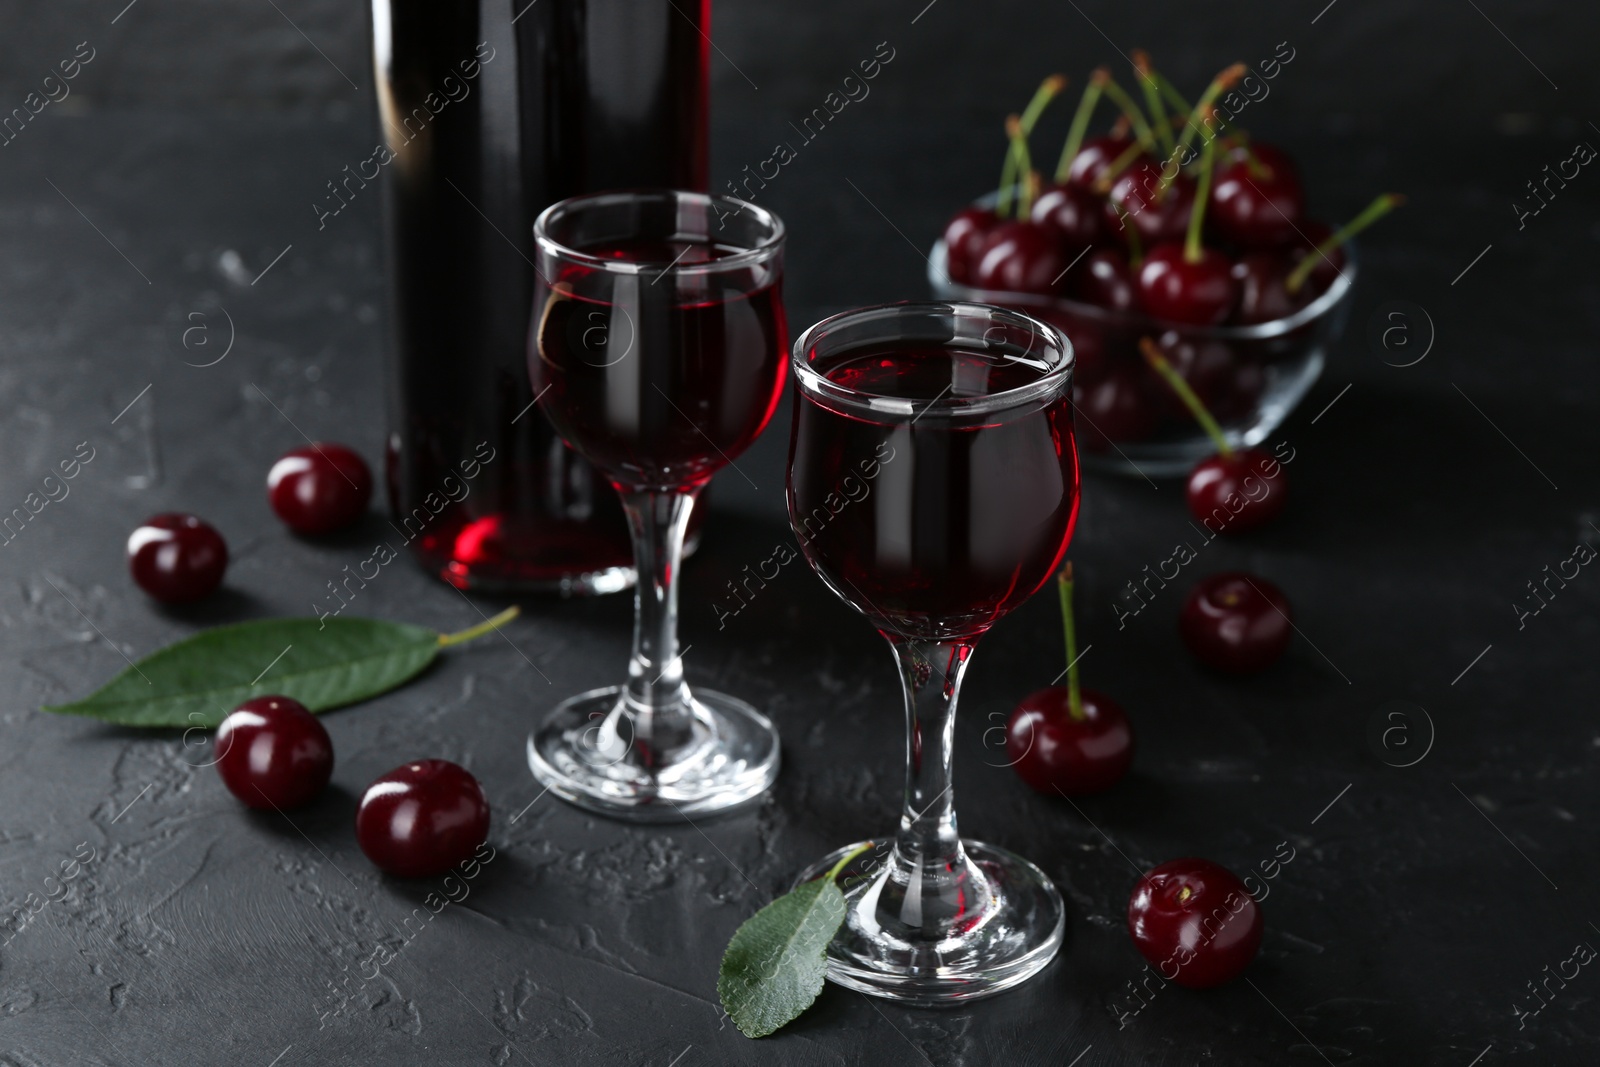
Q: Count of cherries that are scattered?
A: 8